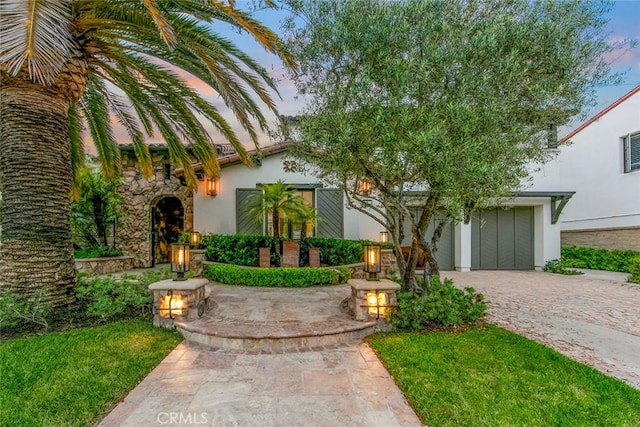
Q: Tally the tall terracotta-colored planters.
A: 3